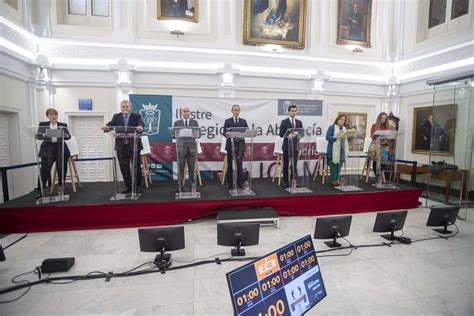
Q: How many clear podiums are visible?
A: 7